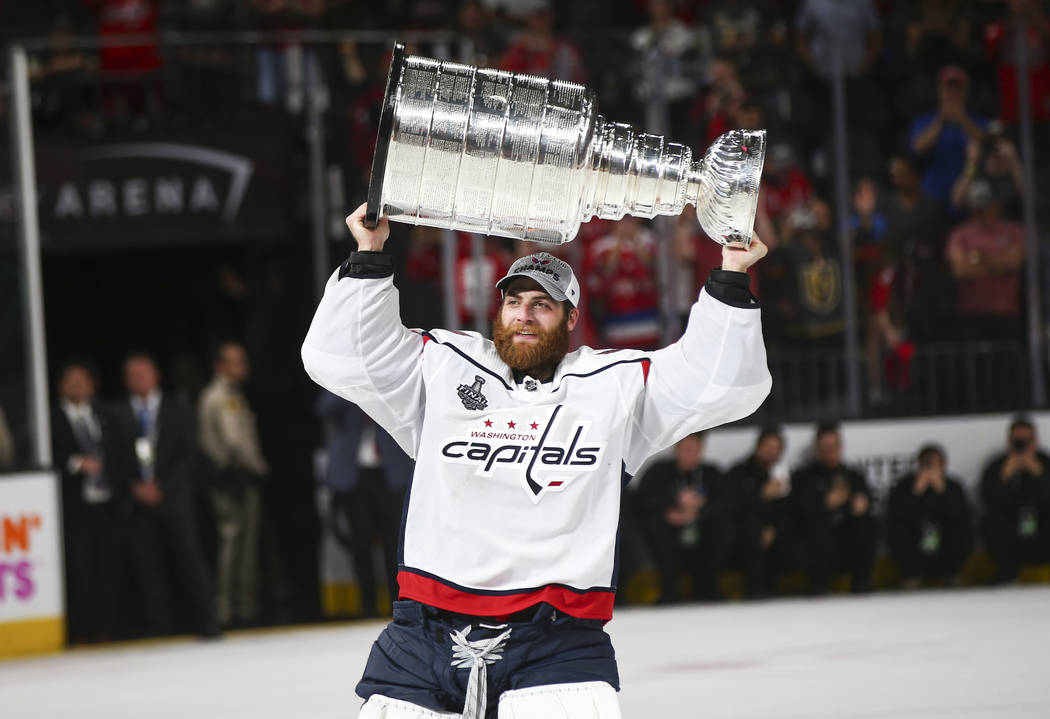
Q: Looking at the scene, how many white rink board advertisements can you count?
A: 2